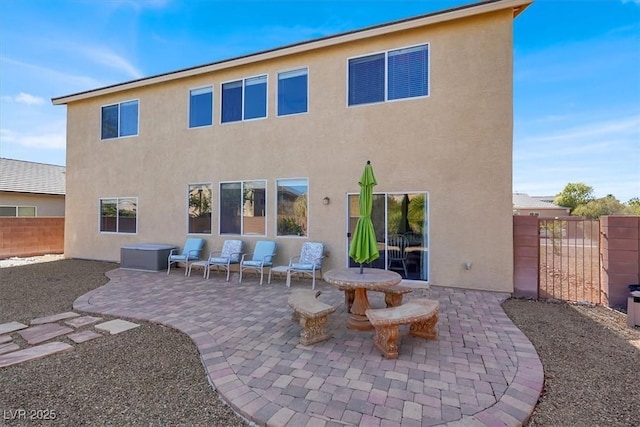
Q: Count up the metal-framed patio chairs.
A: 4